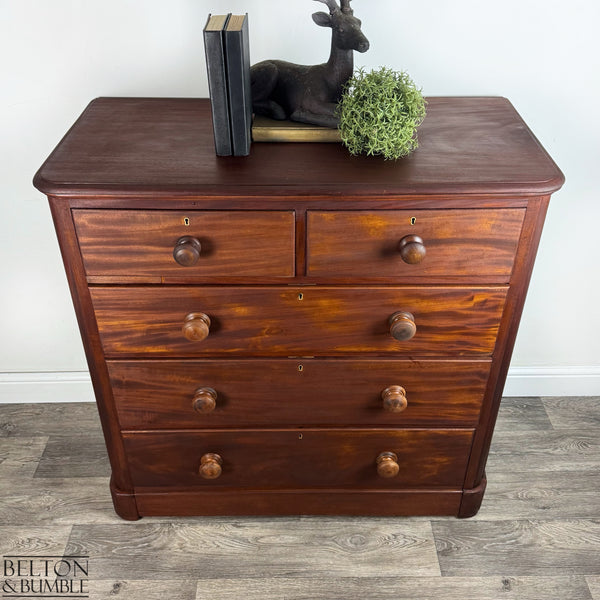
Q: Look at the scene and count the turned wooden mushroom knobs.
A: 8